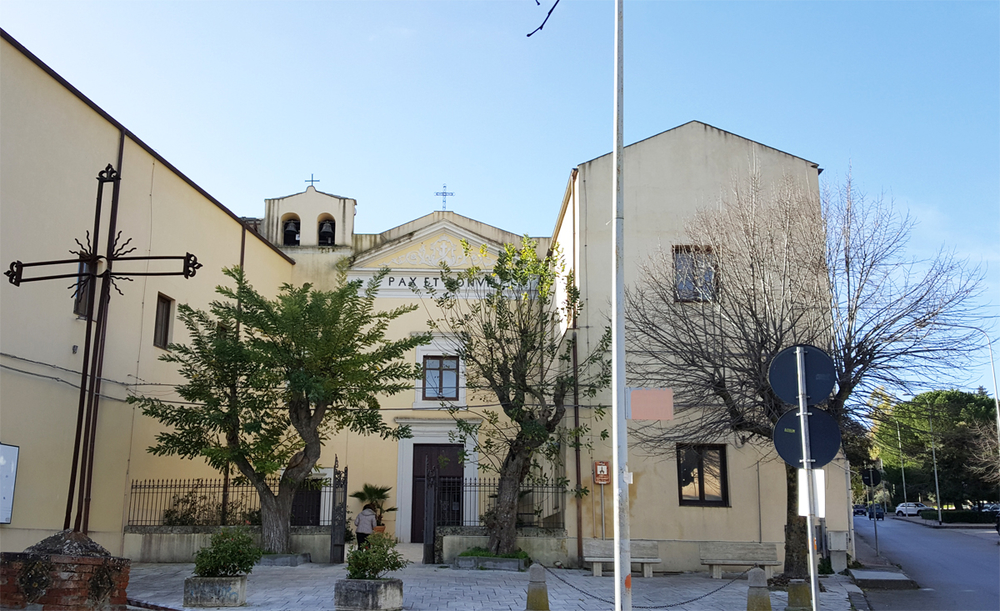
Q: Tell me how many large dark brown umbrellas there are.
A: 0